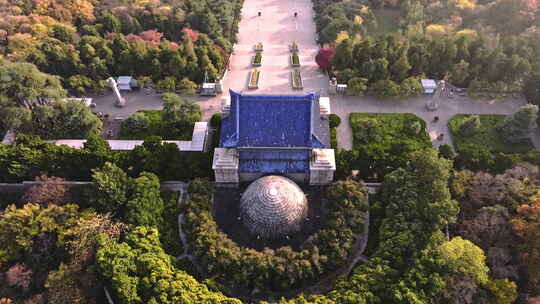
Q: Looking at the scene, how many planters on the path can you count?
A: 6